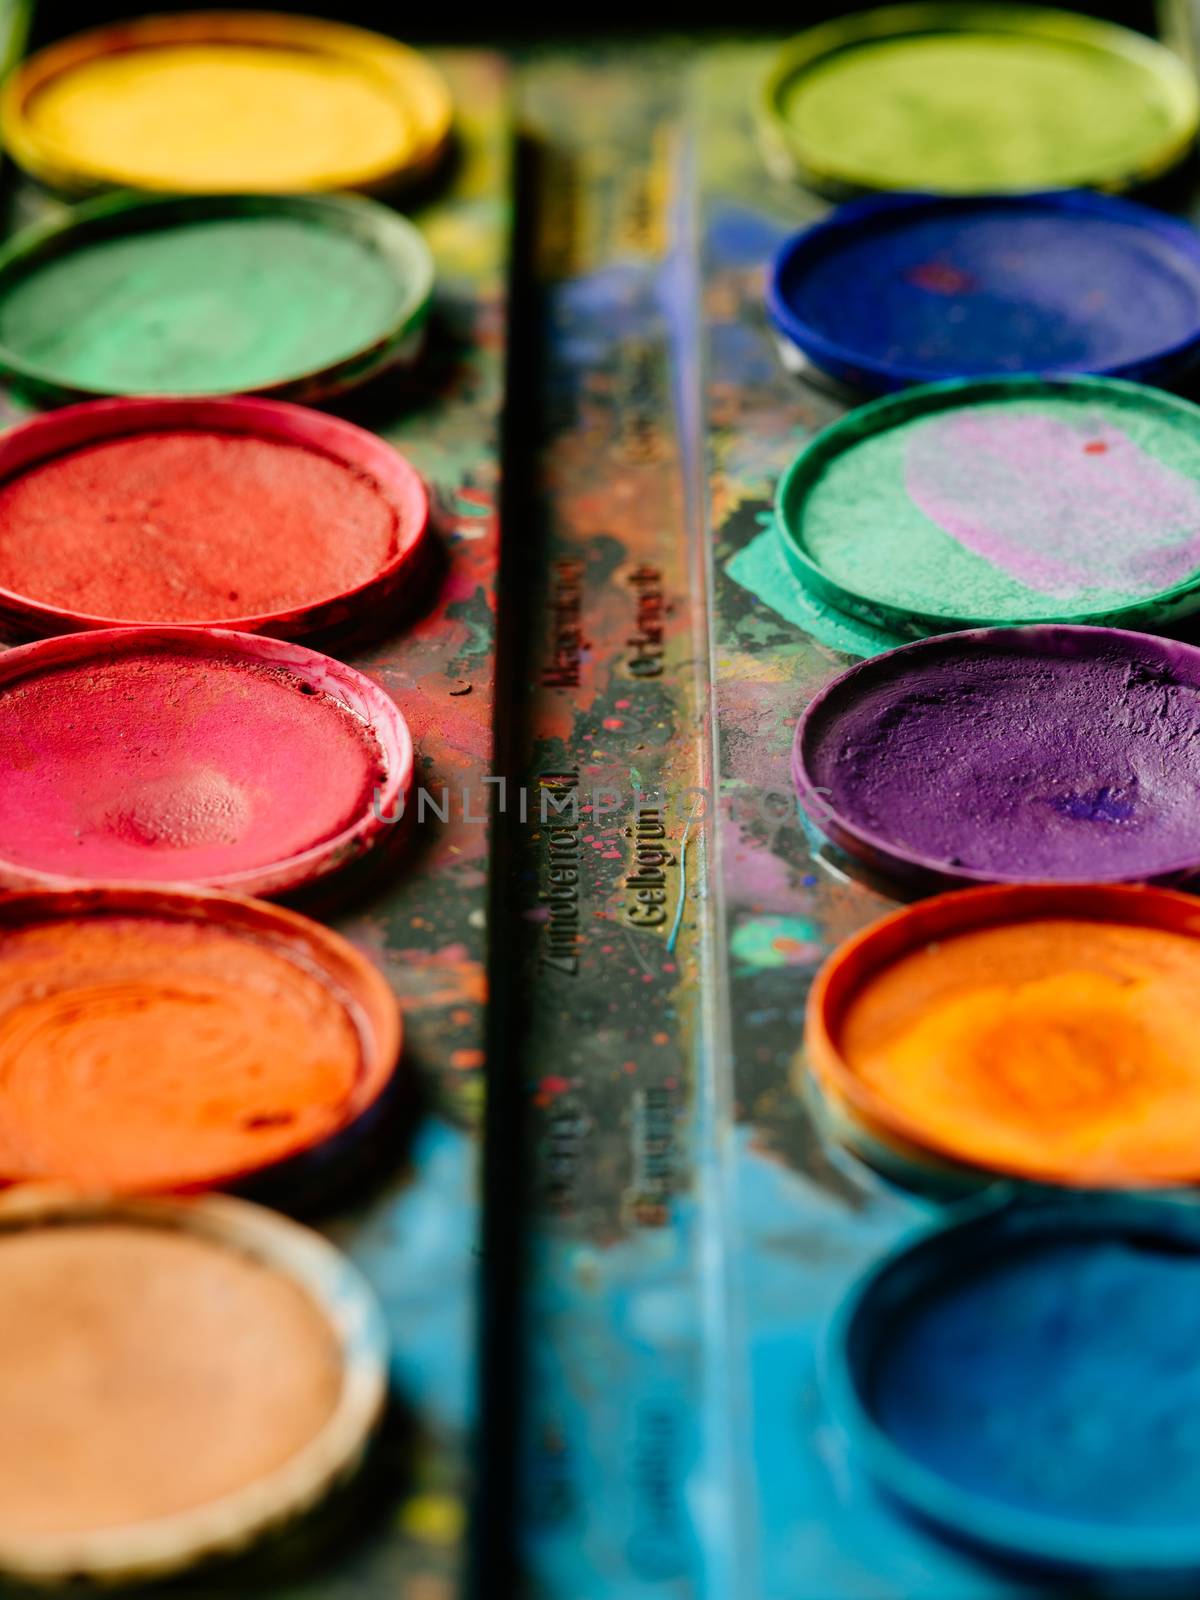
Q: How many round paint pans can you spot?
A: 12